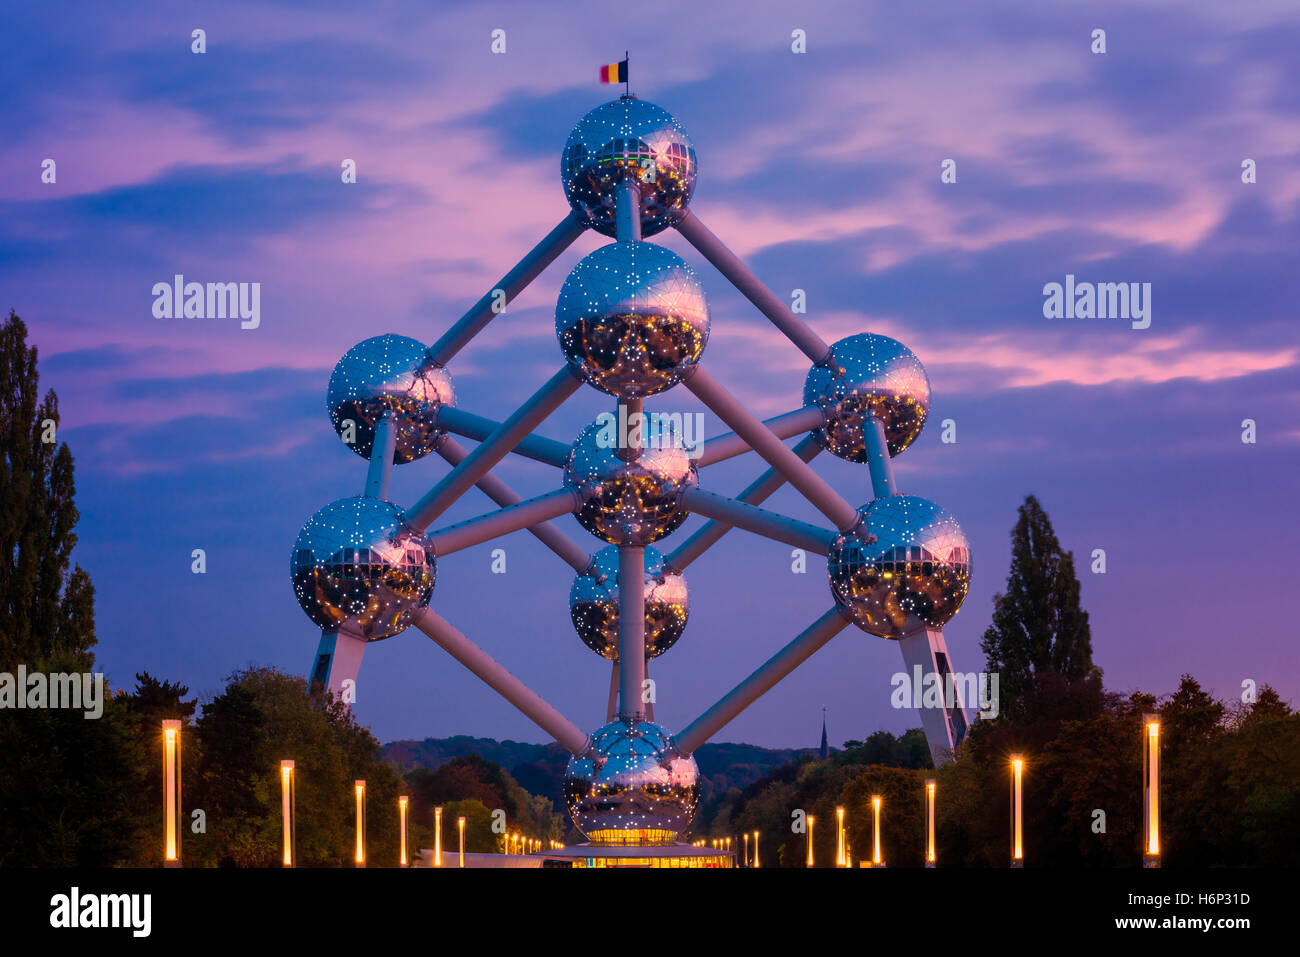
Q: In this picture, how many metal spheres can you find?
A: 9